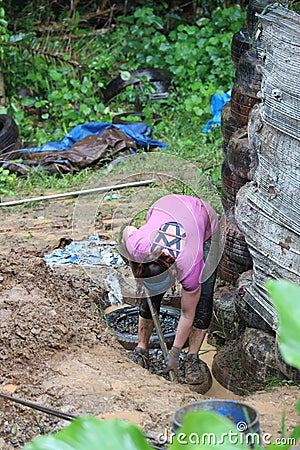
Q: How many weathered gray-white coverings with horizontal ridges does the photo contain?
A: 1